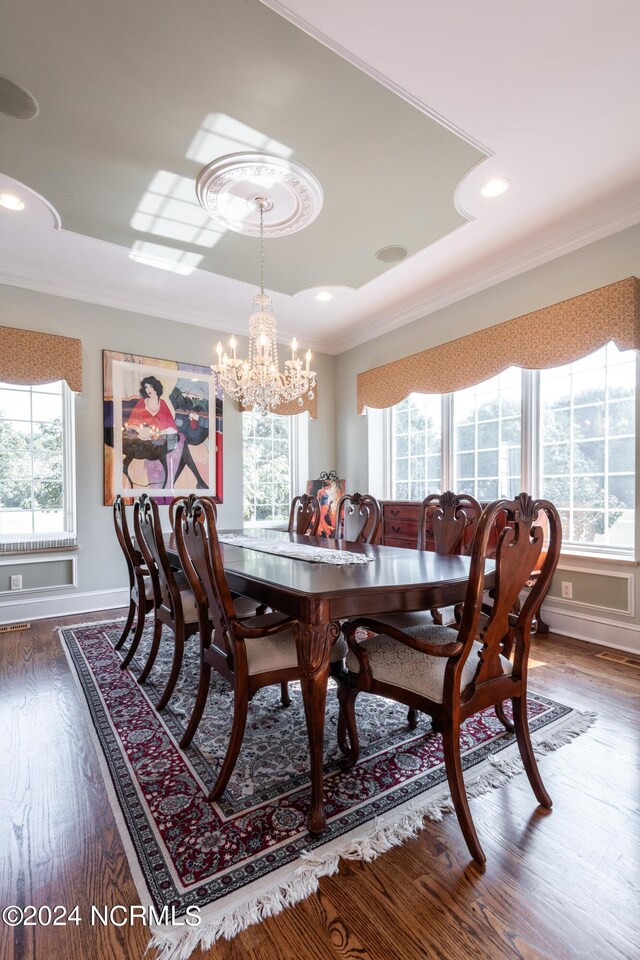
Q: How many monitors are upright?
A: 0